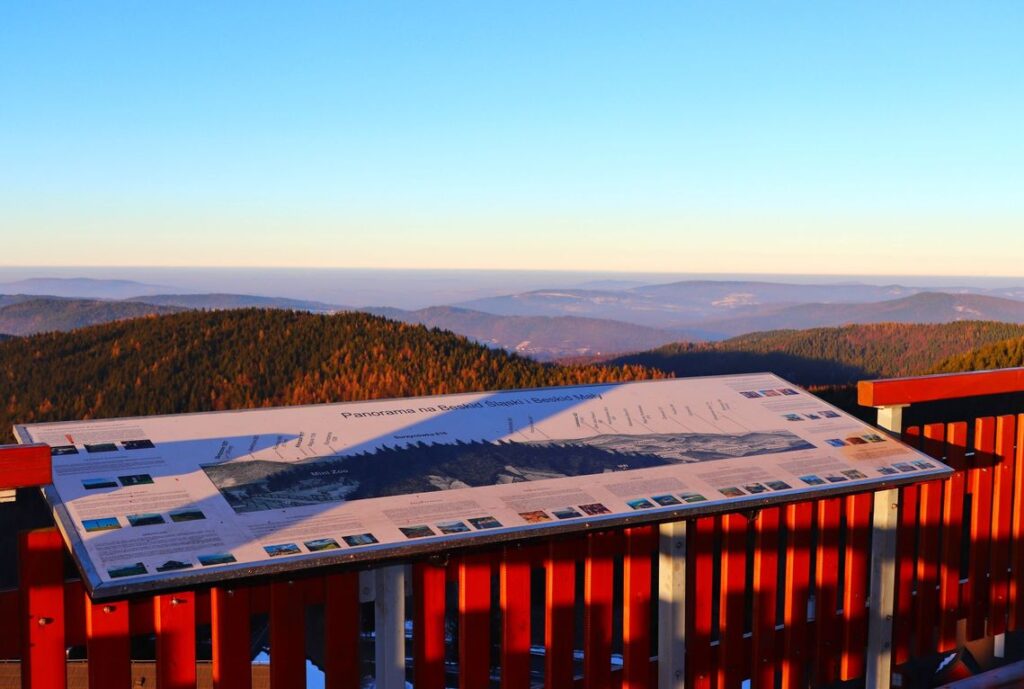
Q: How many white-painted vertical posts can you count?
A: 3